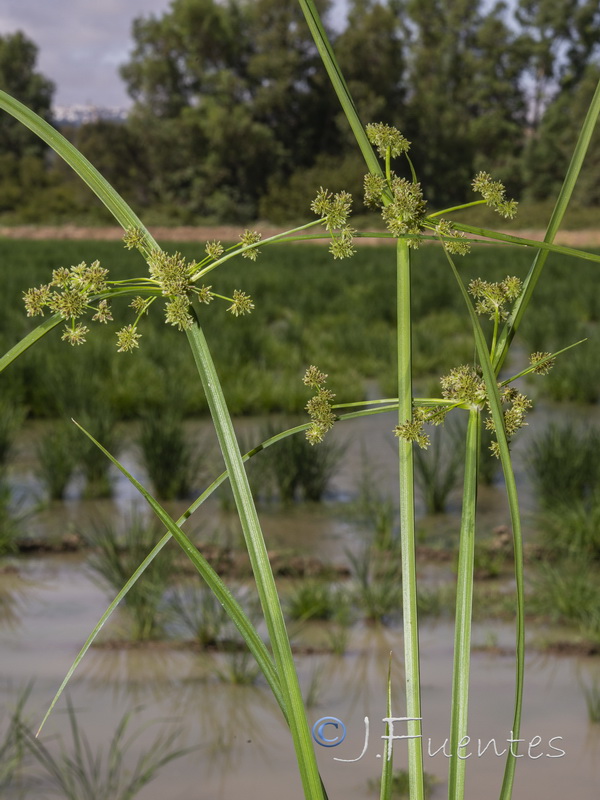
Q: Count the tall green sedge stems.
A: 3